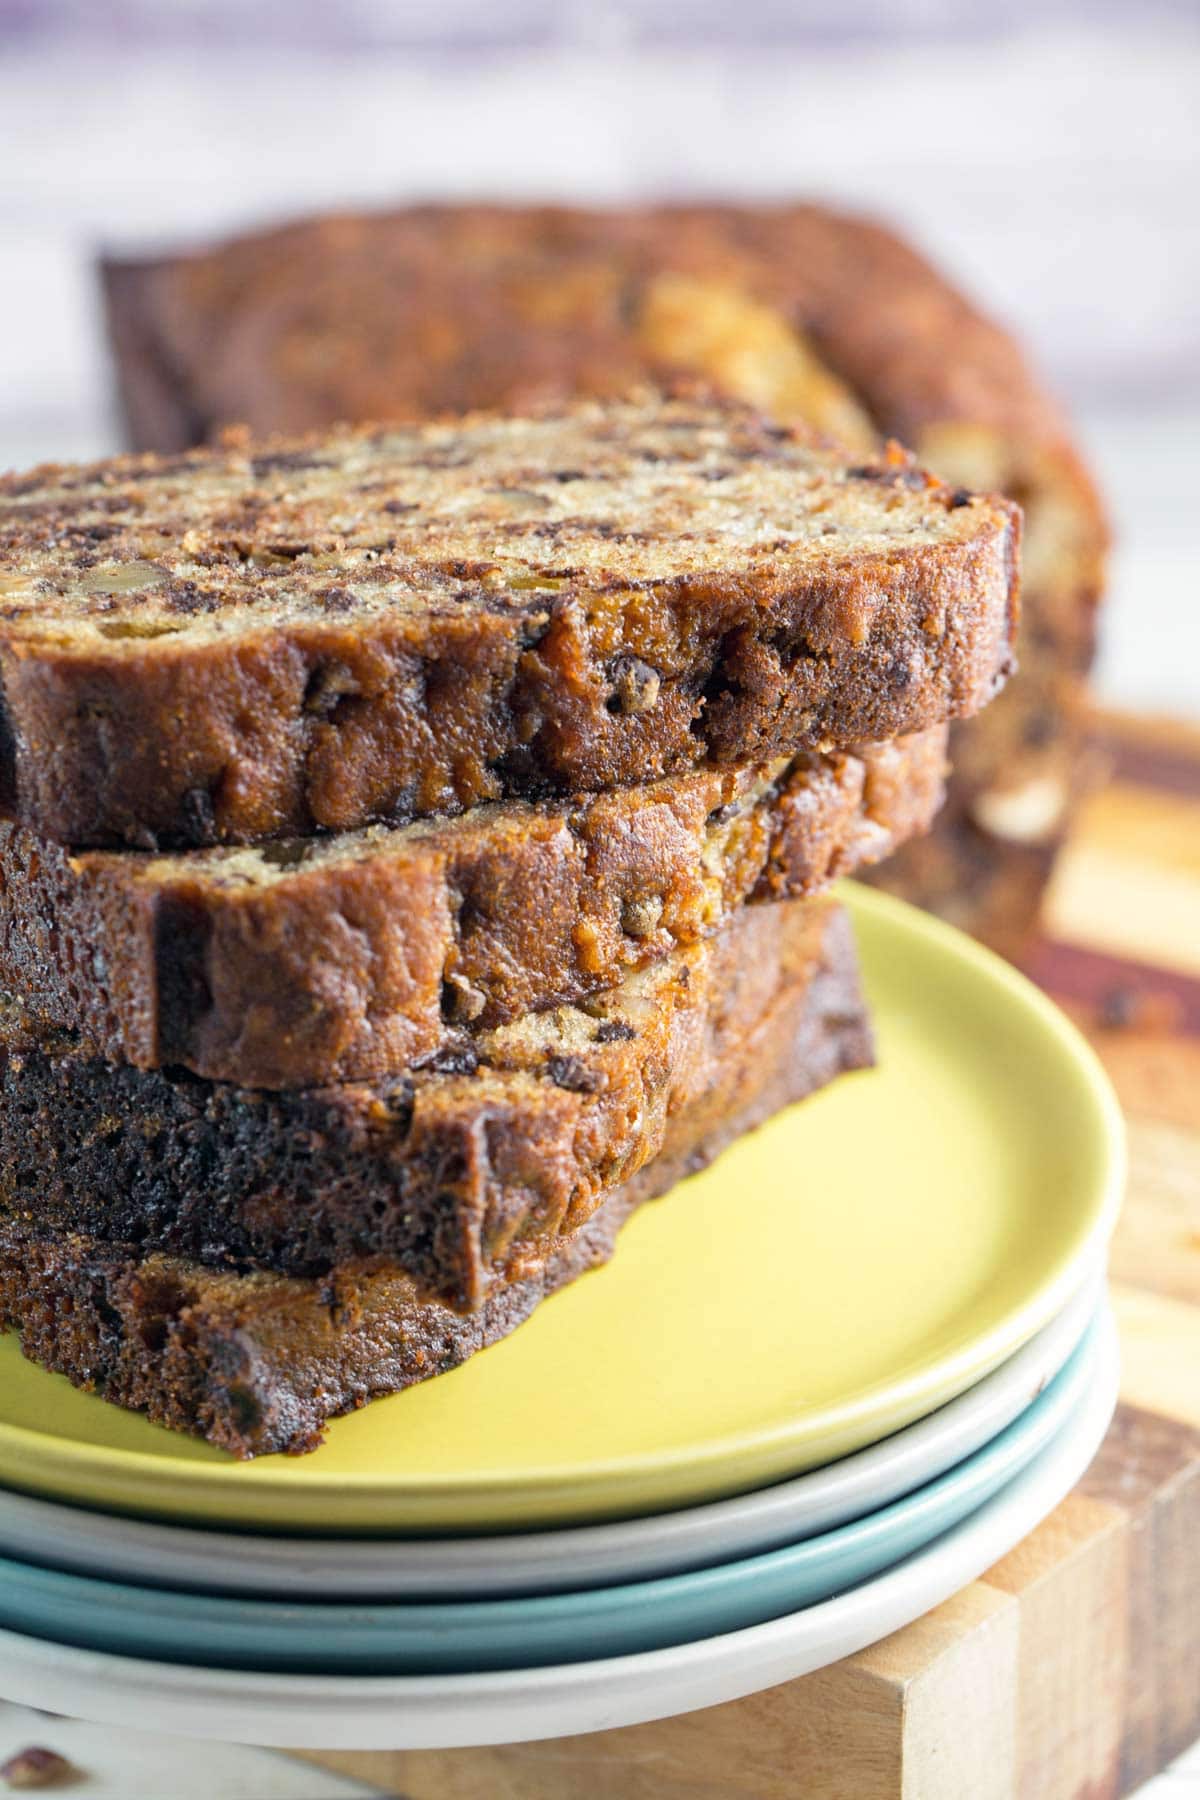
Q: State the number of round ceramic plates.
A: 4